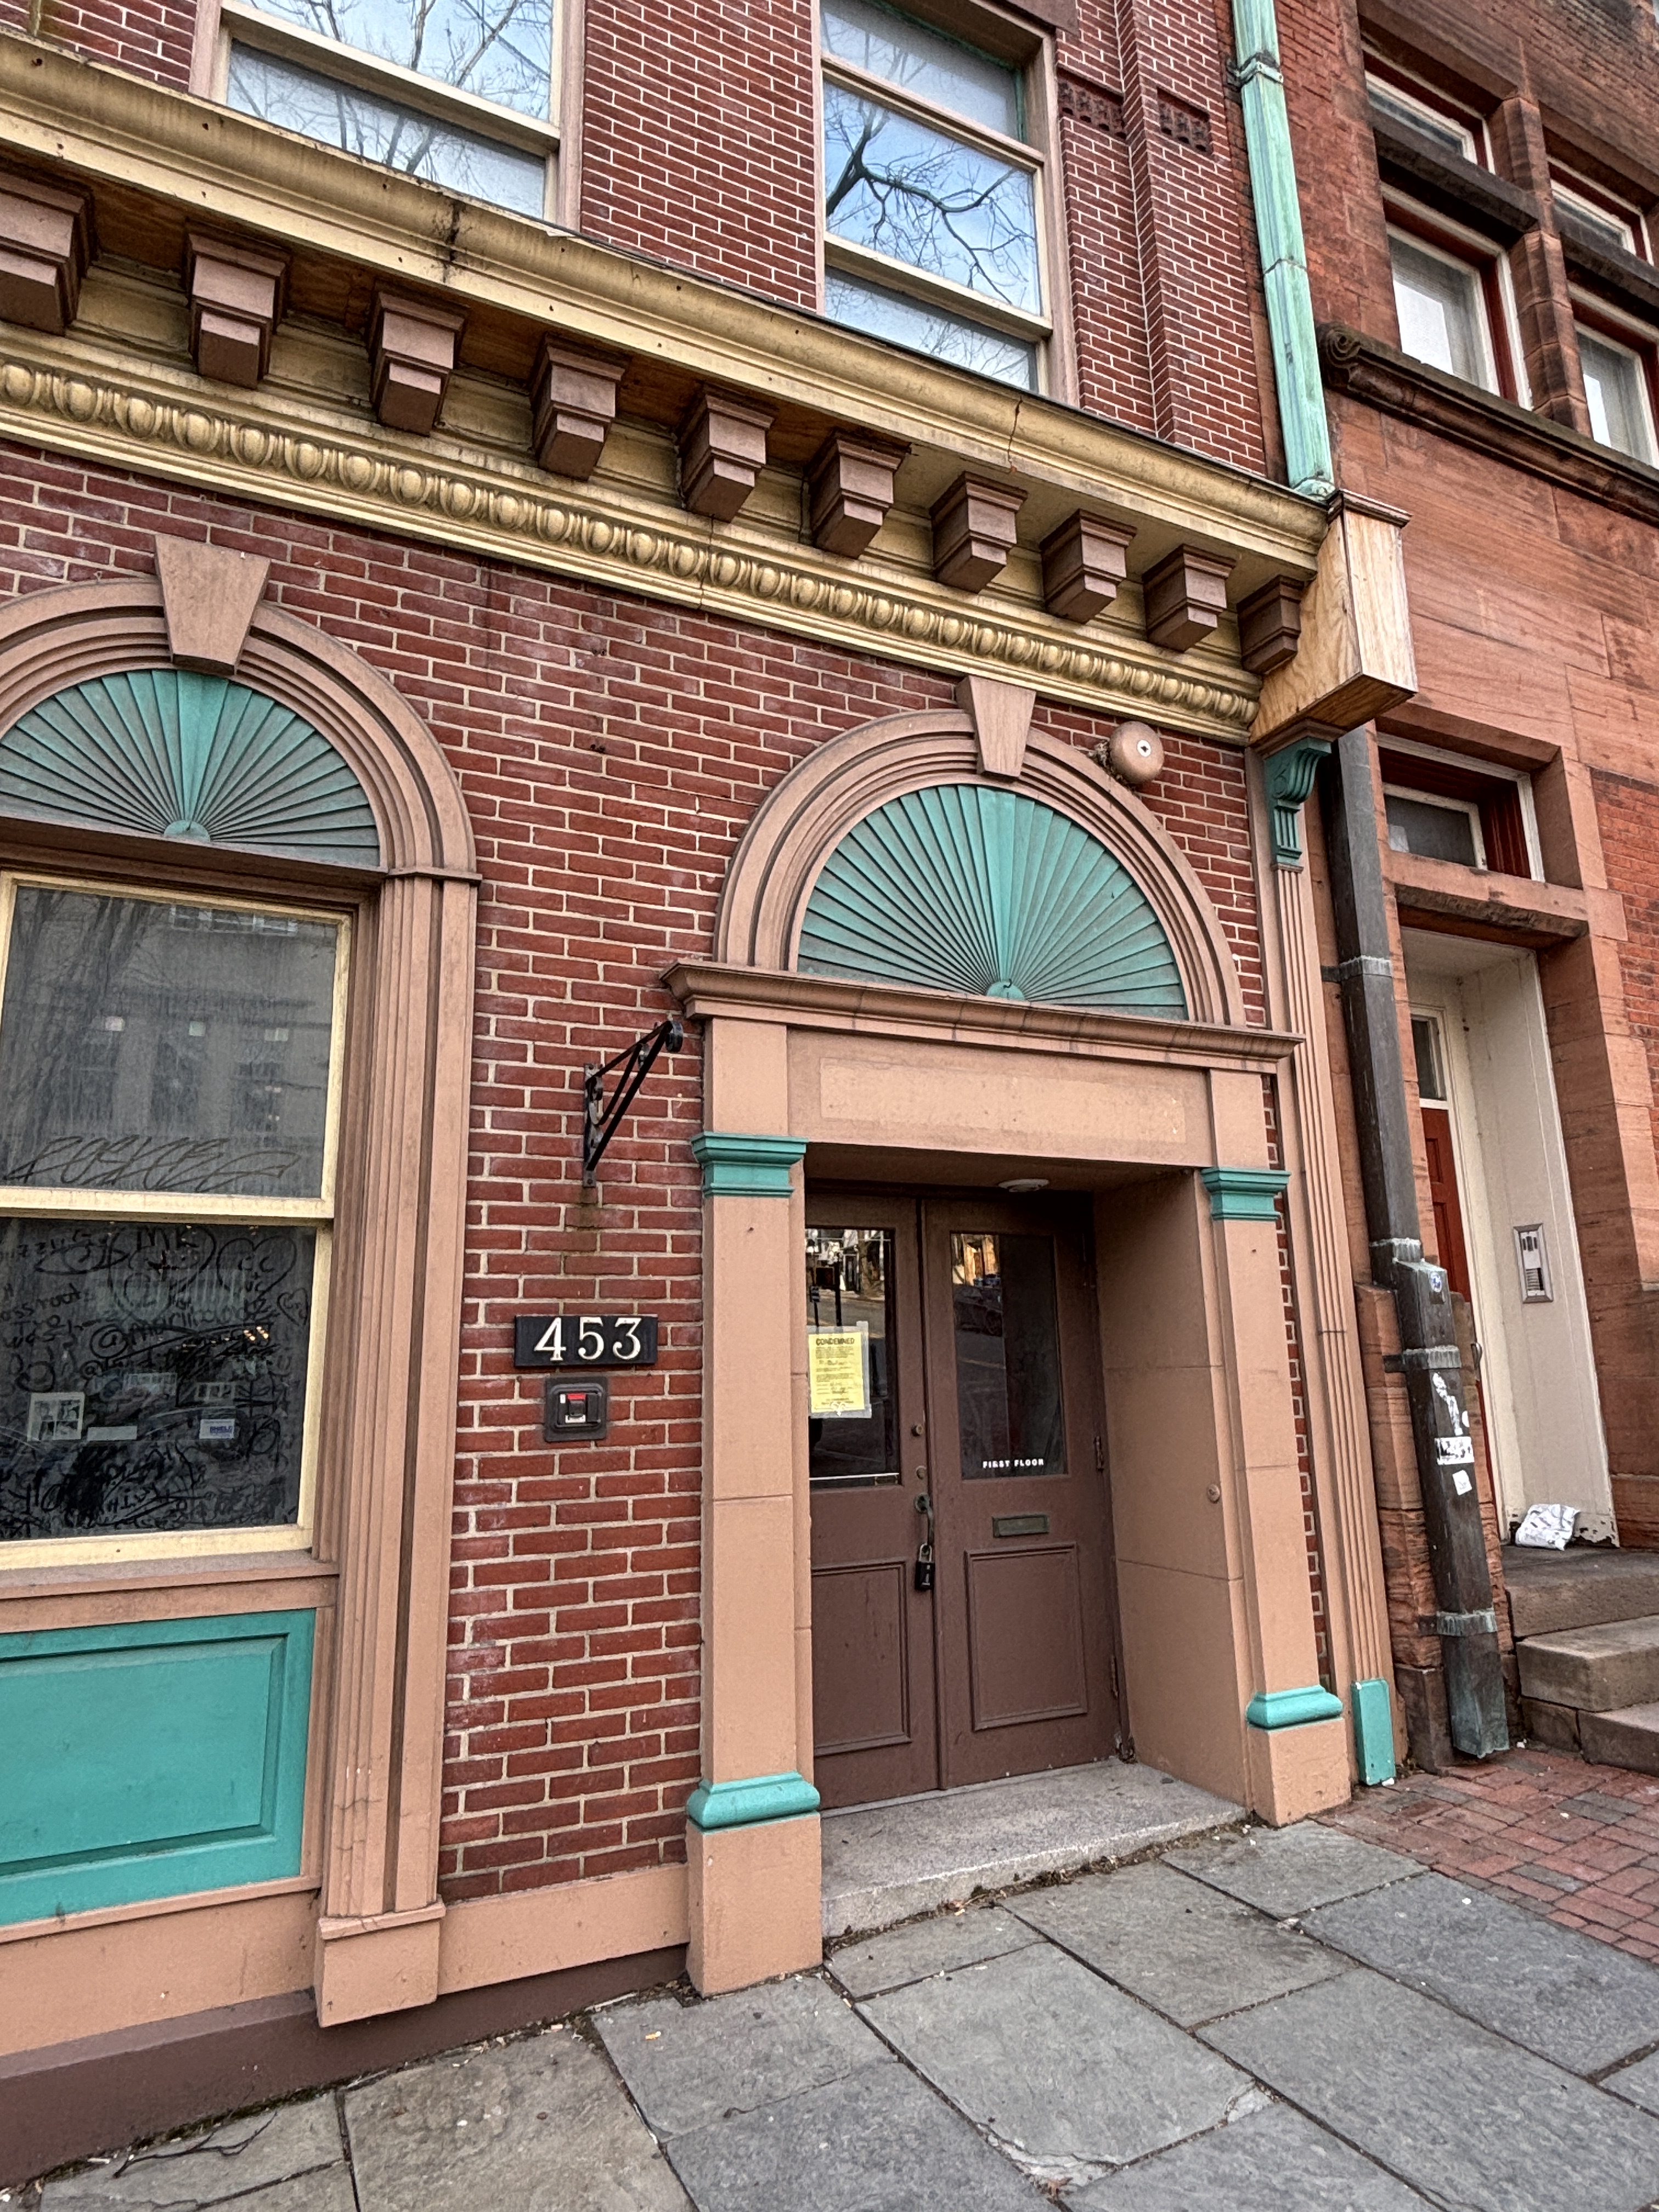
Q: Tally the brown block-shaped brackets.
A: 10